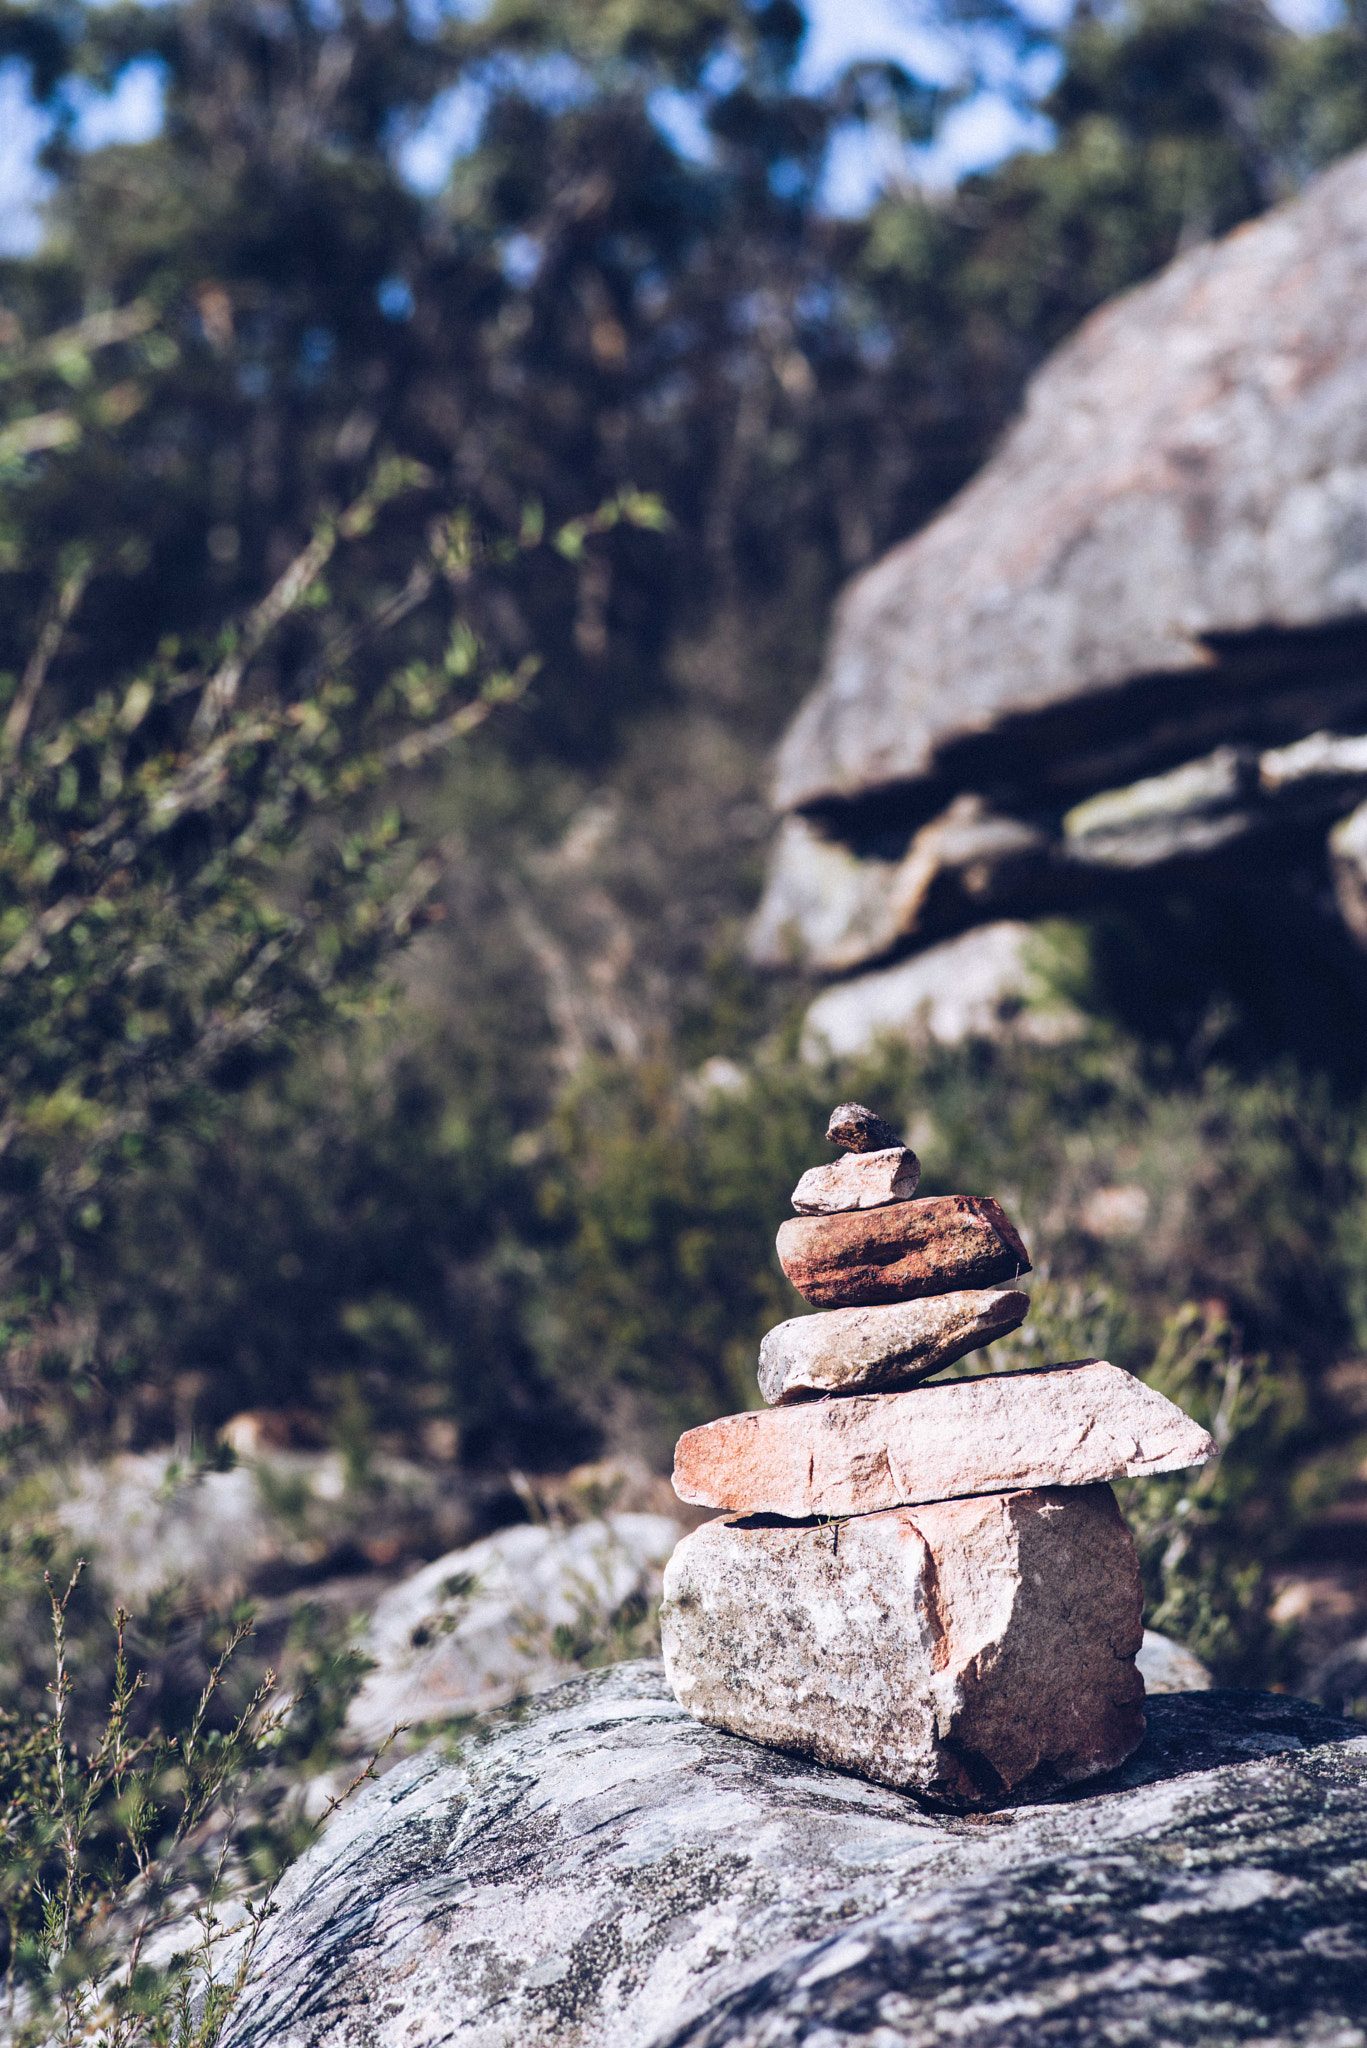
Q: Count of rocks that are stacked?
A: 6